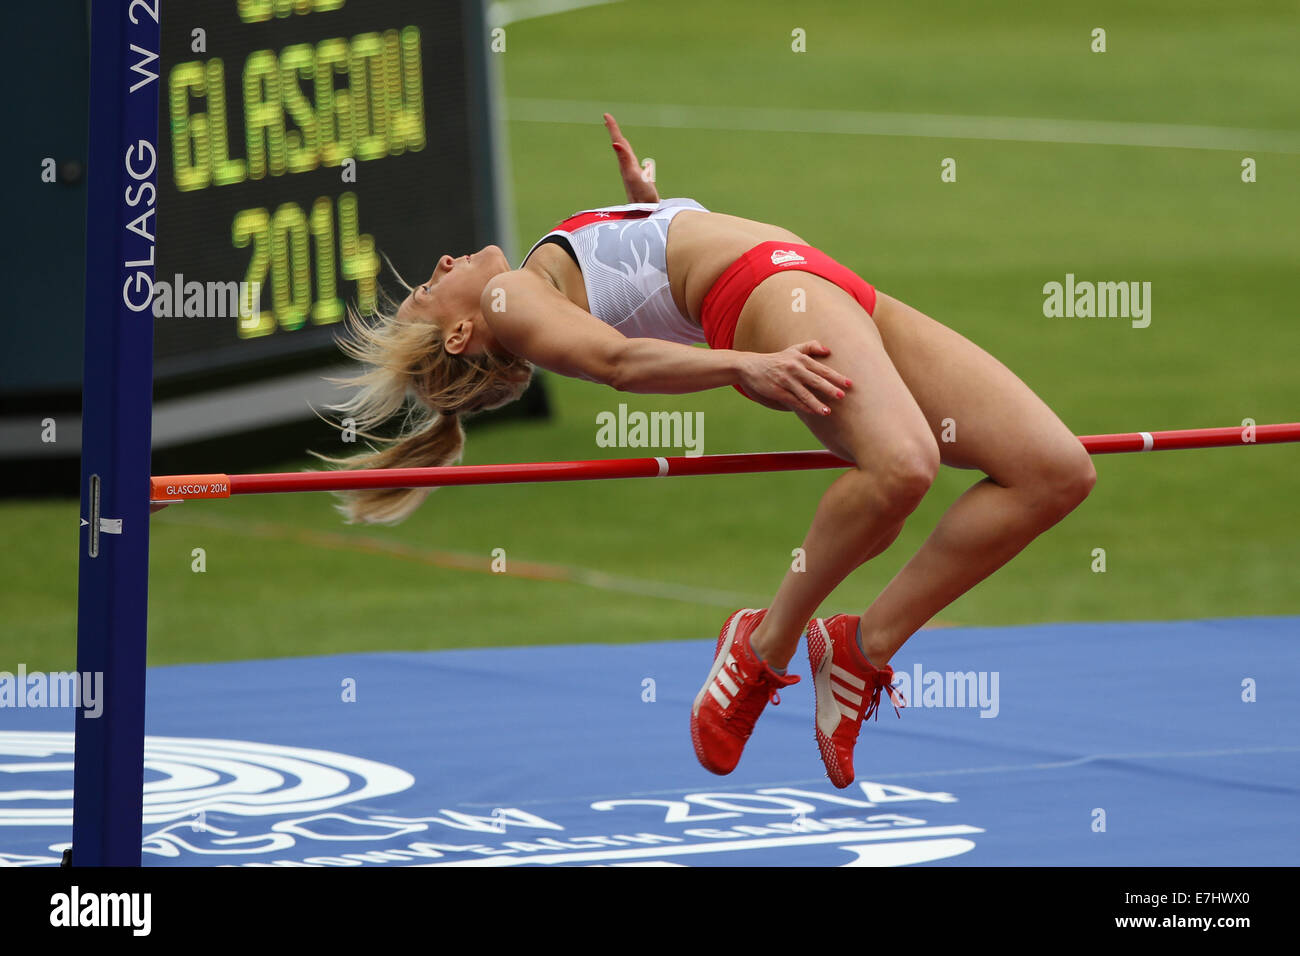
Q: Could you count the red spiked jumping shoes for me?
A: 2